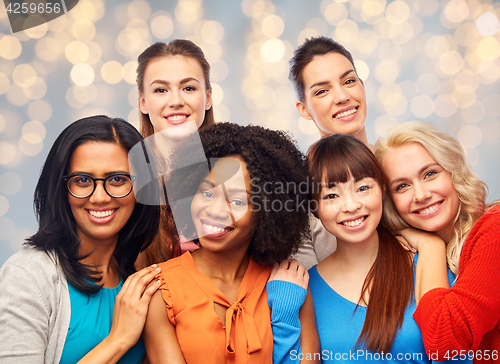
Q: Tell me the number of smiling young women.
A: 6